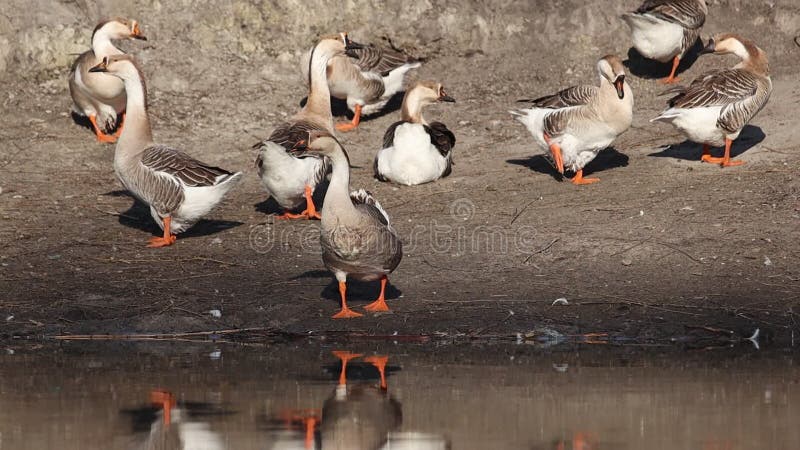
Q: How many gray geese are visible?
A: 9